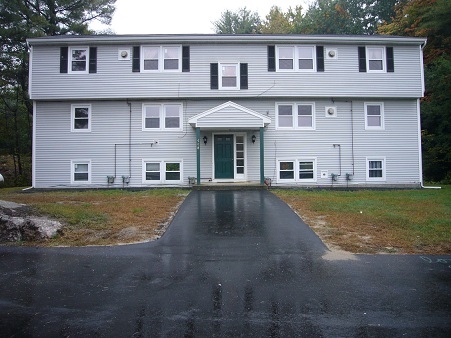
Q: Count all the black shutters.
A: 10